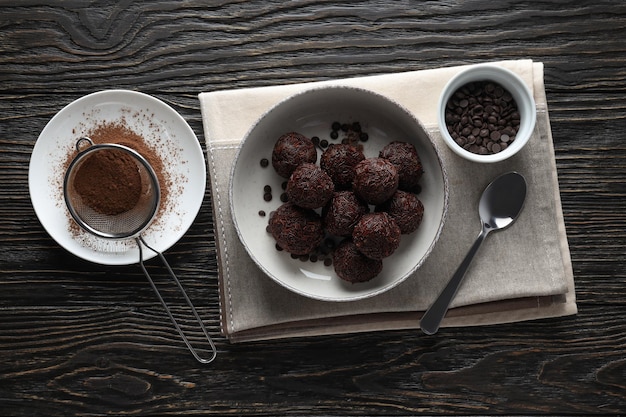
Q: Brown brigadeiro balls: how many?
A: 10